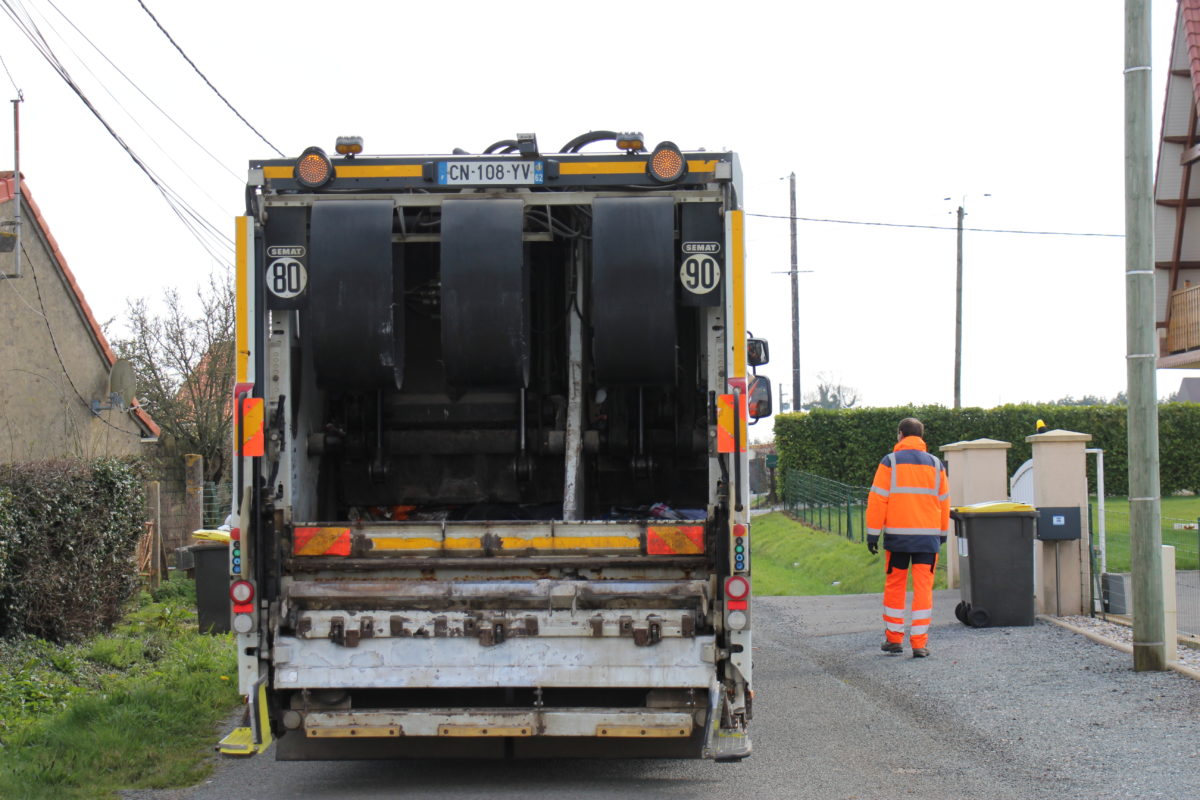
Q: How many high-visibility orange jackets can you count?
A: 1